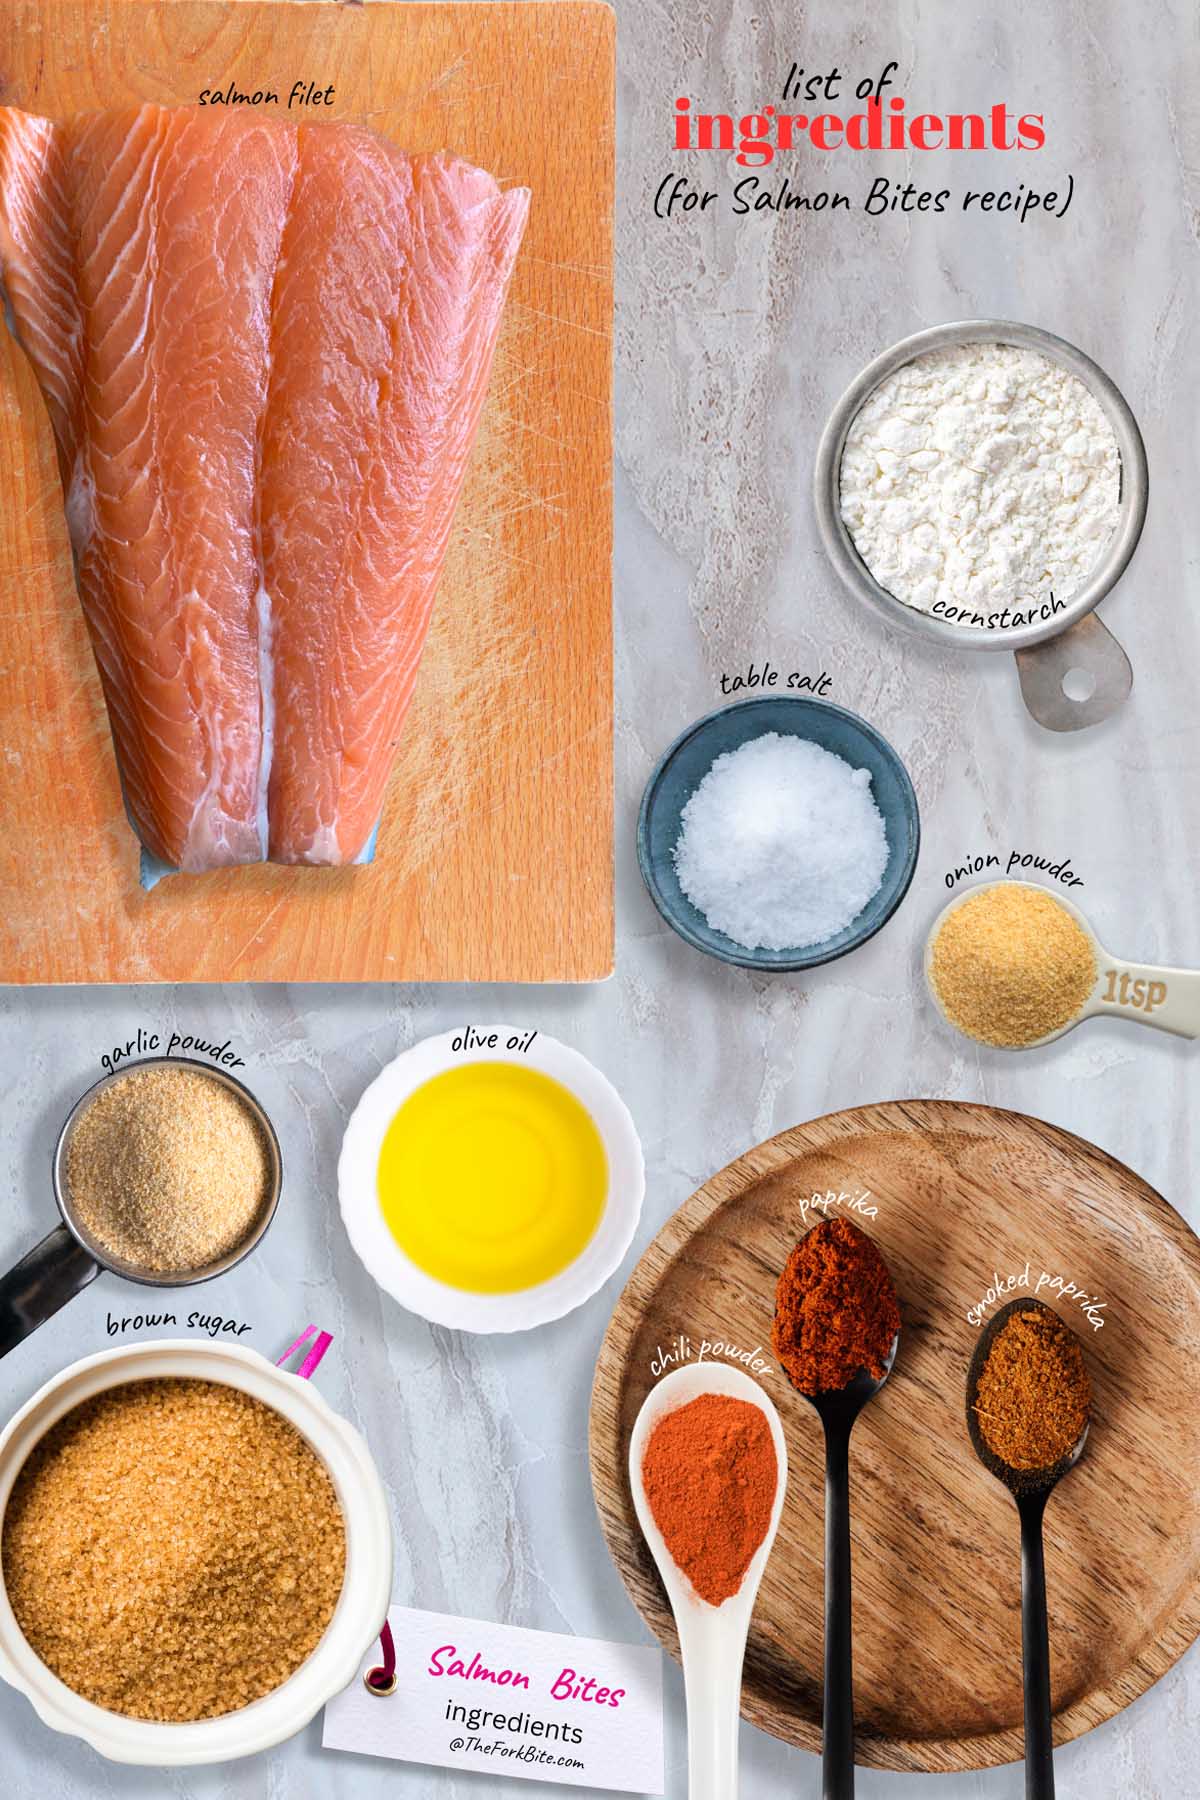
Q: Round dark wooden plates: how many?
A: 1